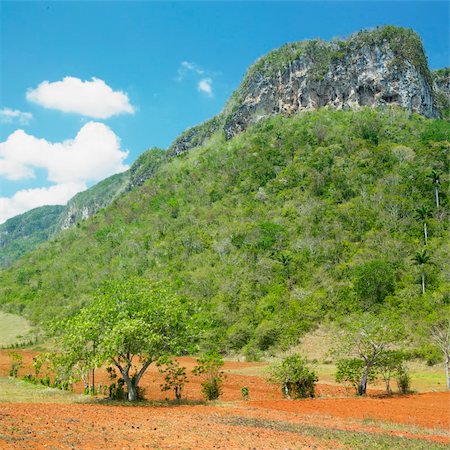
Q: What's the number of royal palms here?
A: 3